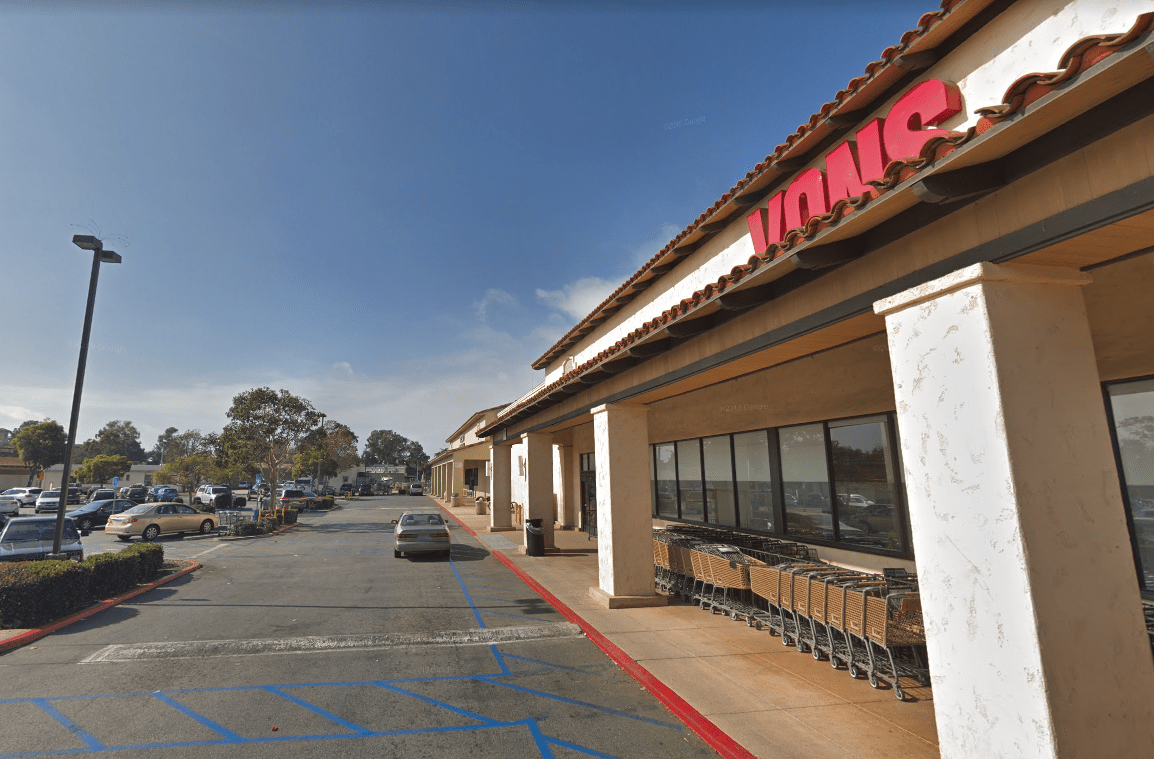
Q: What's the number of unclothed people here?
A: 0